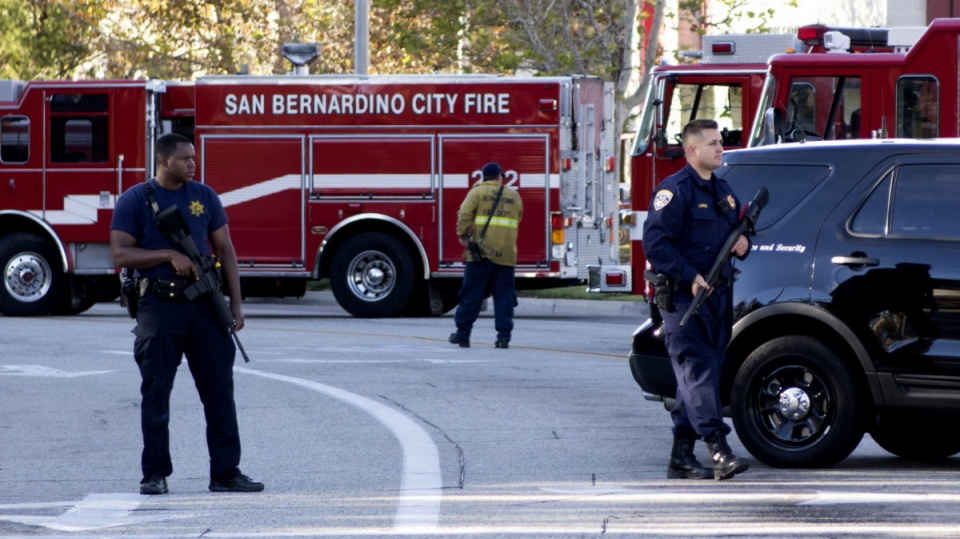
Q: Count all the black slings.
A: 2